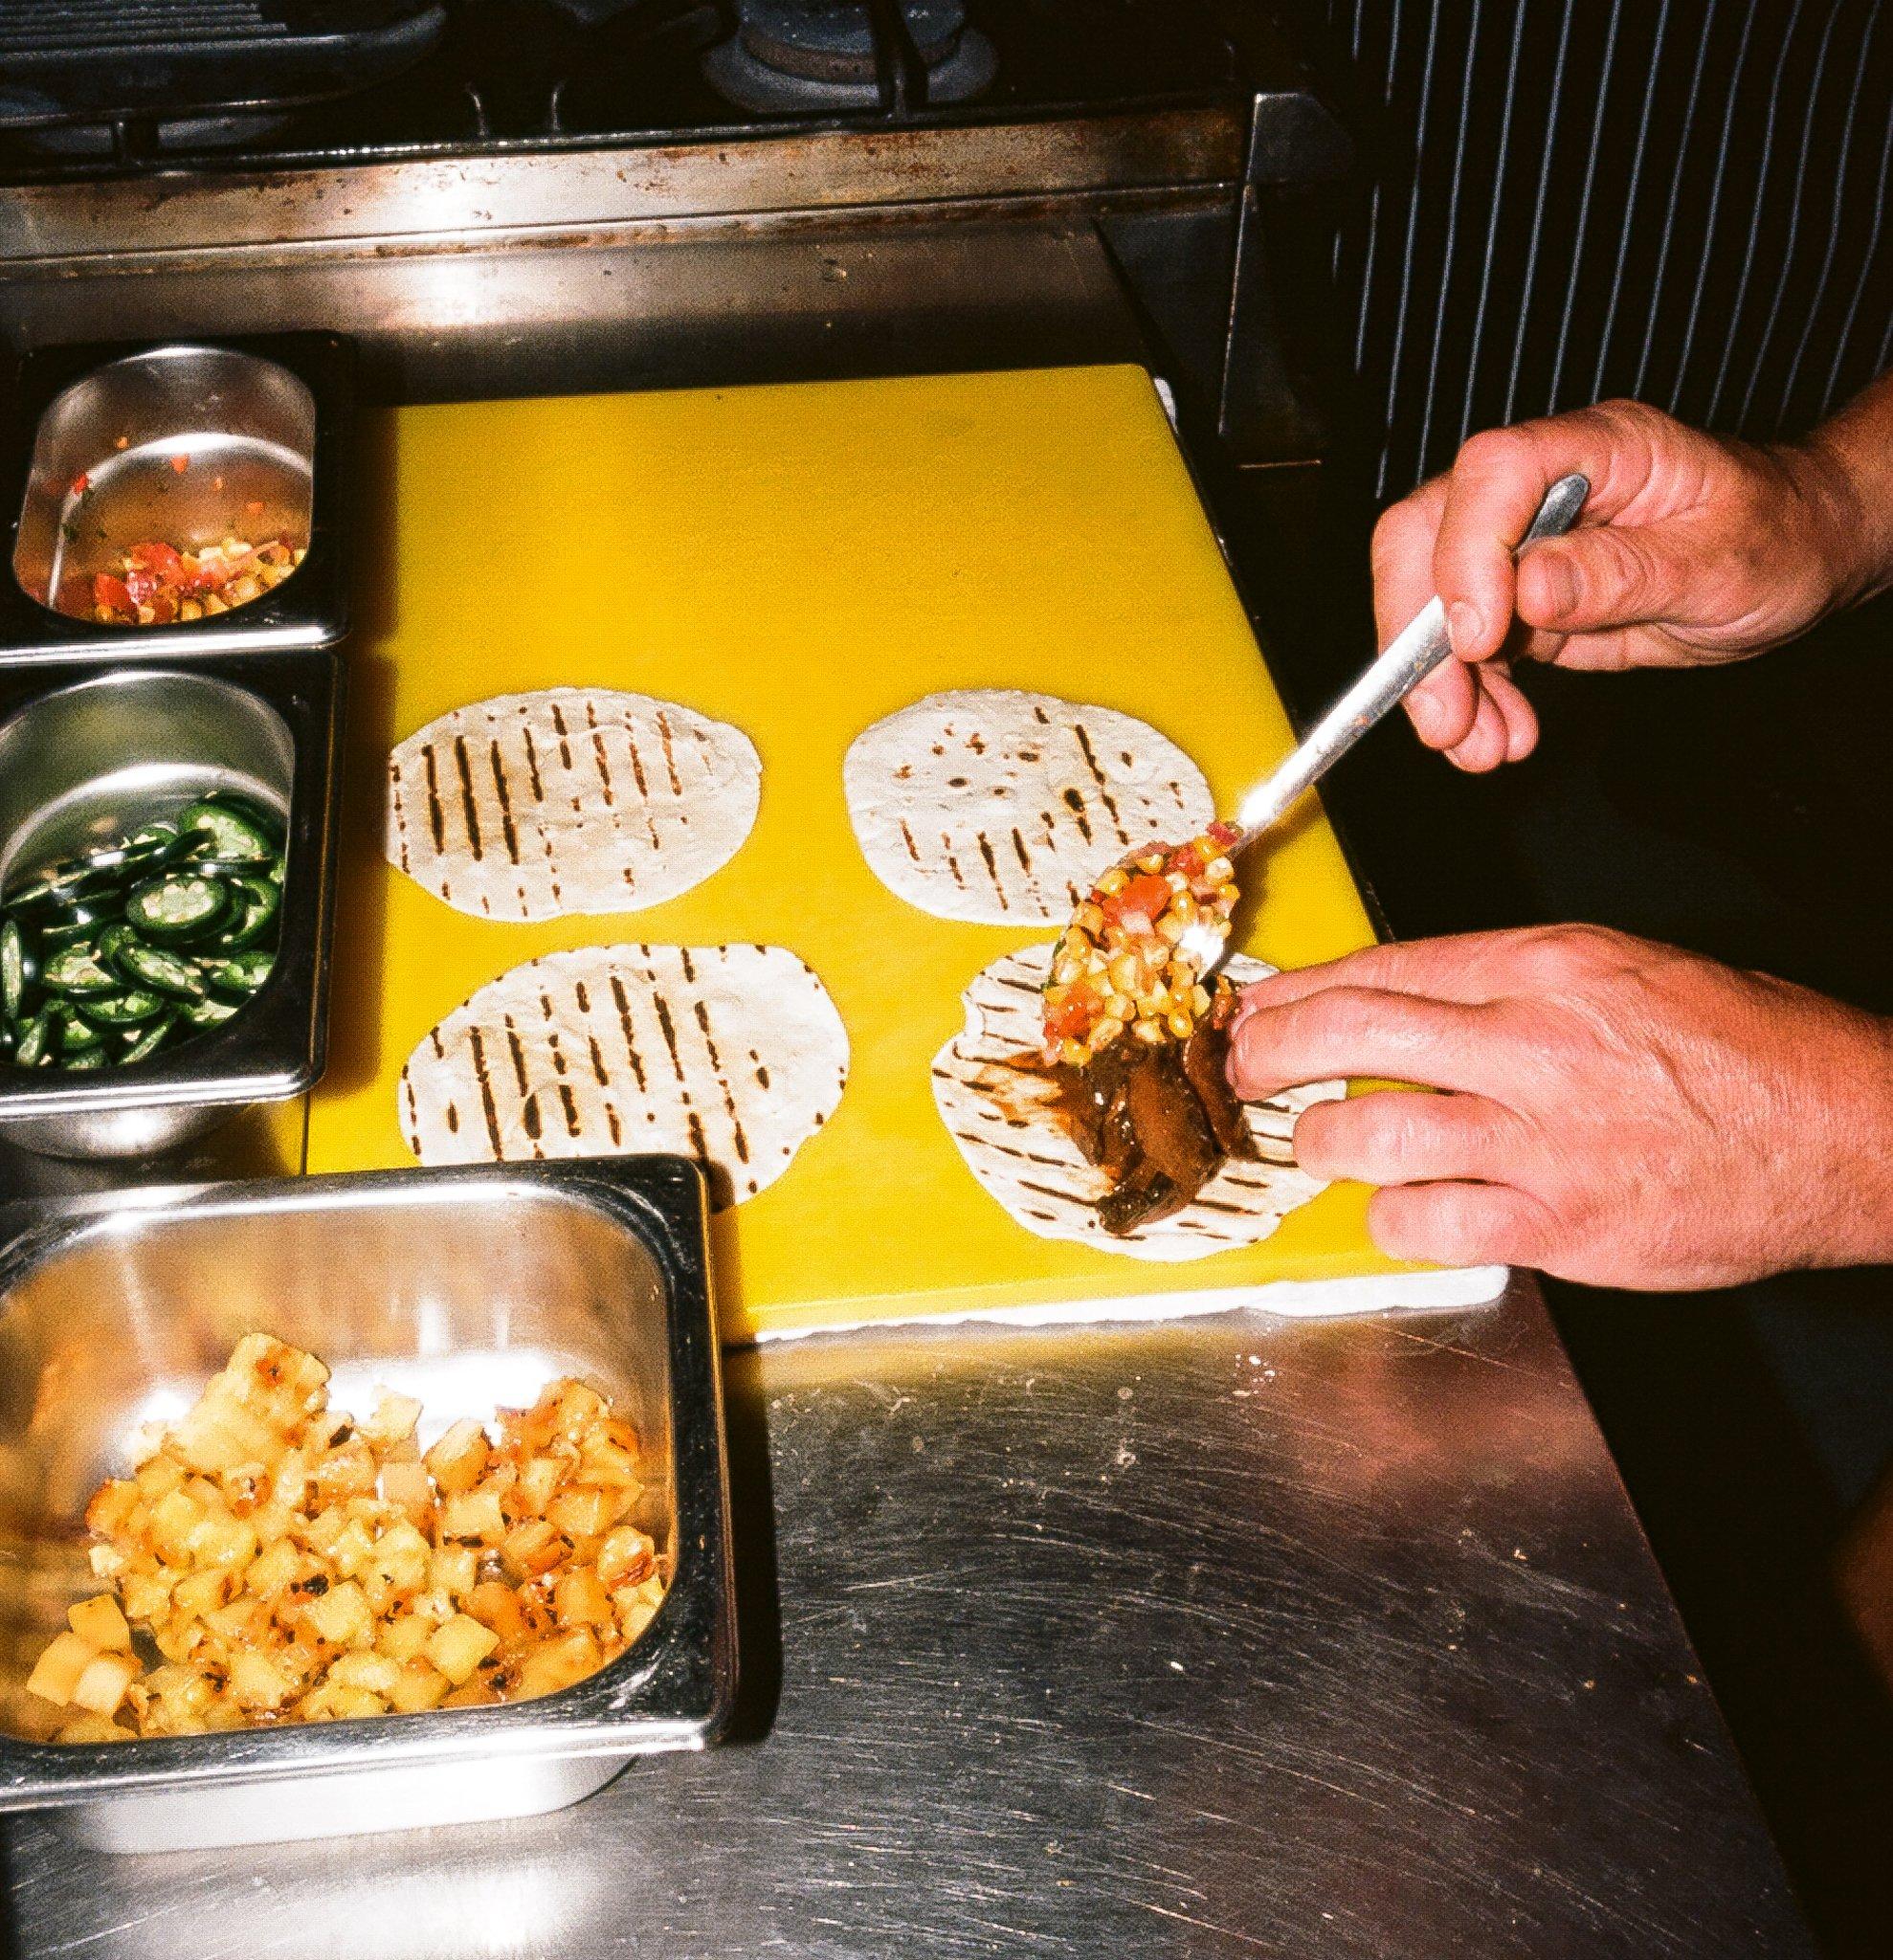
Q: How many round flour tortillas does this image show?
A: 4